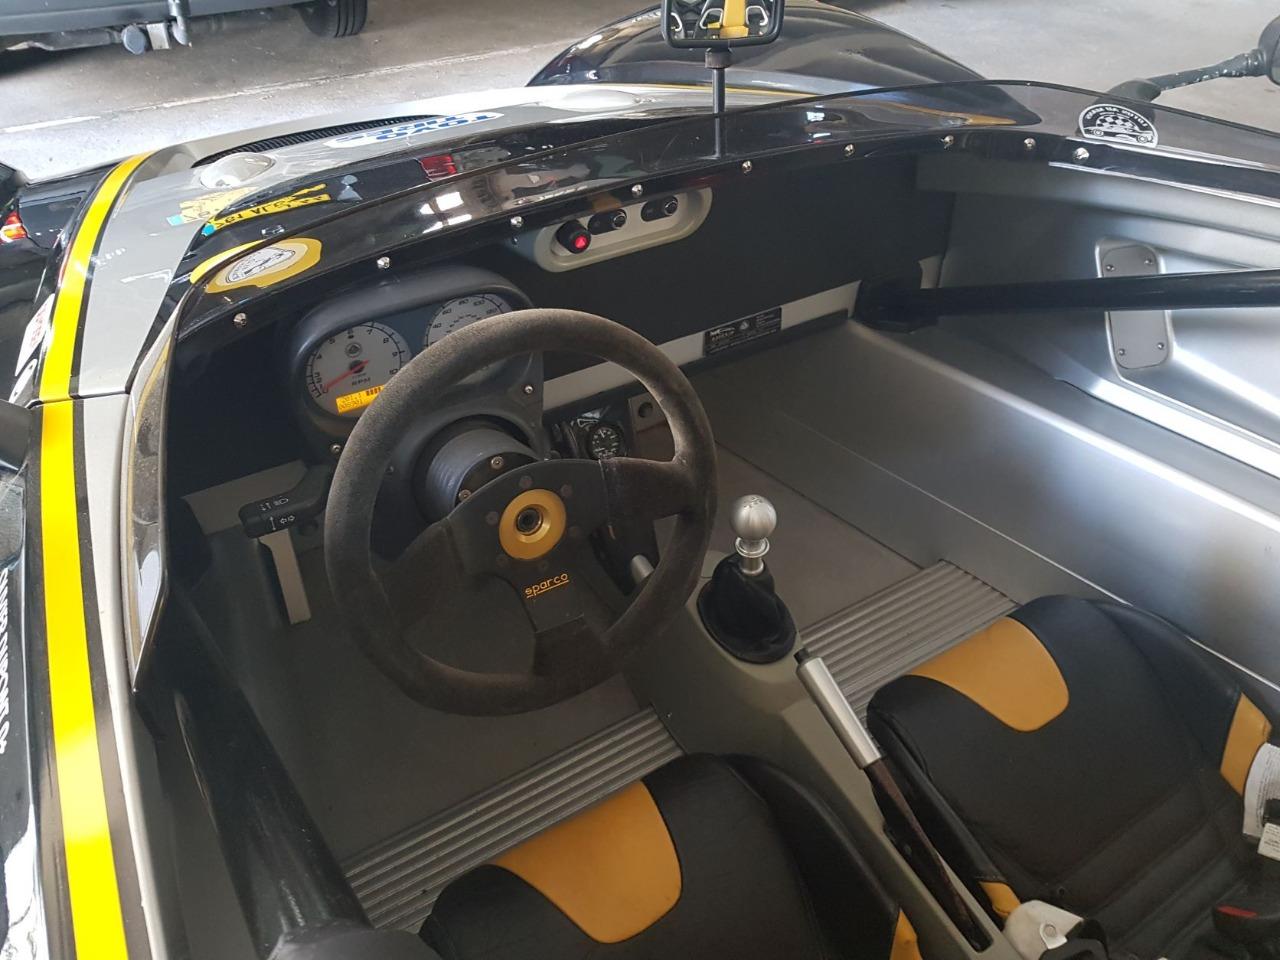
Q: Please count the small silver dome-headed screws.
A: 9